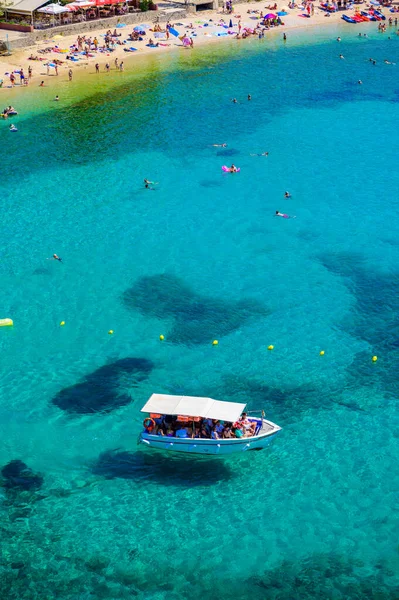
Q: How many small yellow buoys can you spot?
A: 7